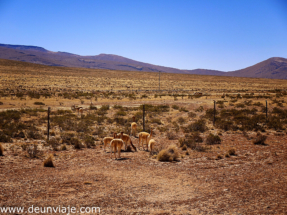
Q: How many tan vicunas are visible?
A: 6